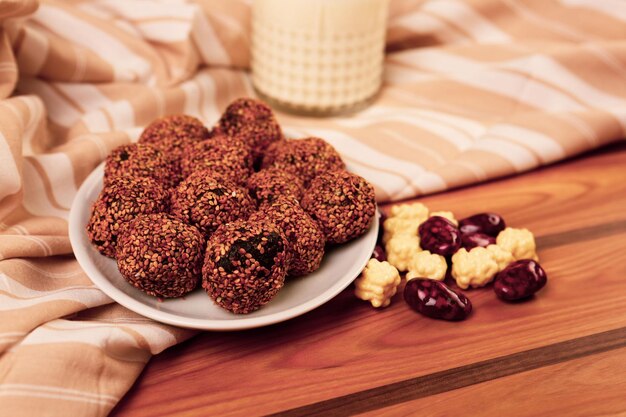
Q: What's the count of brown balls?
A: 12